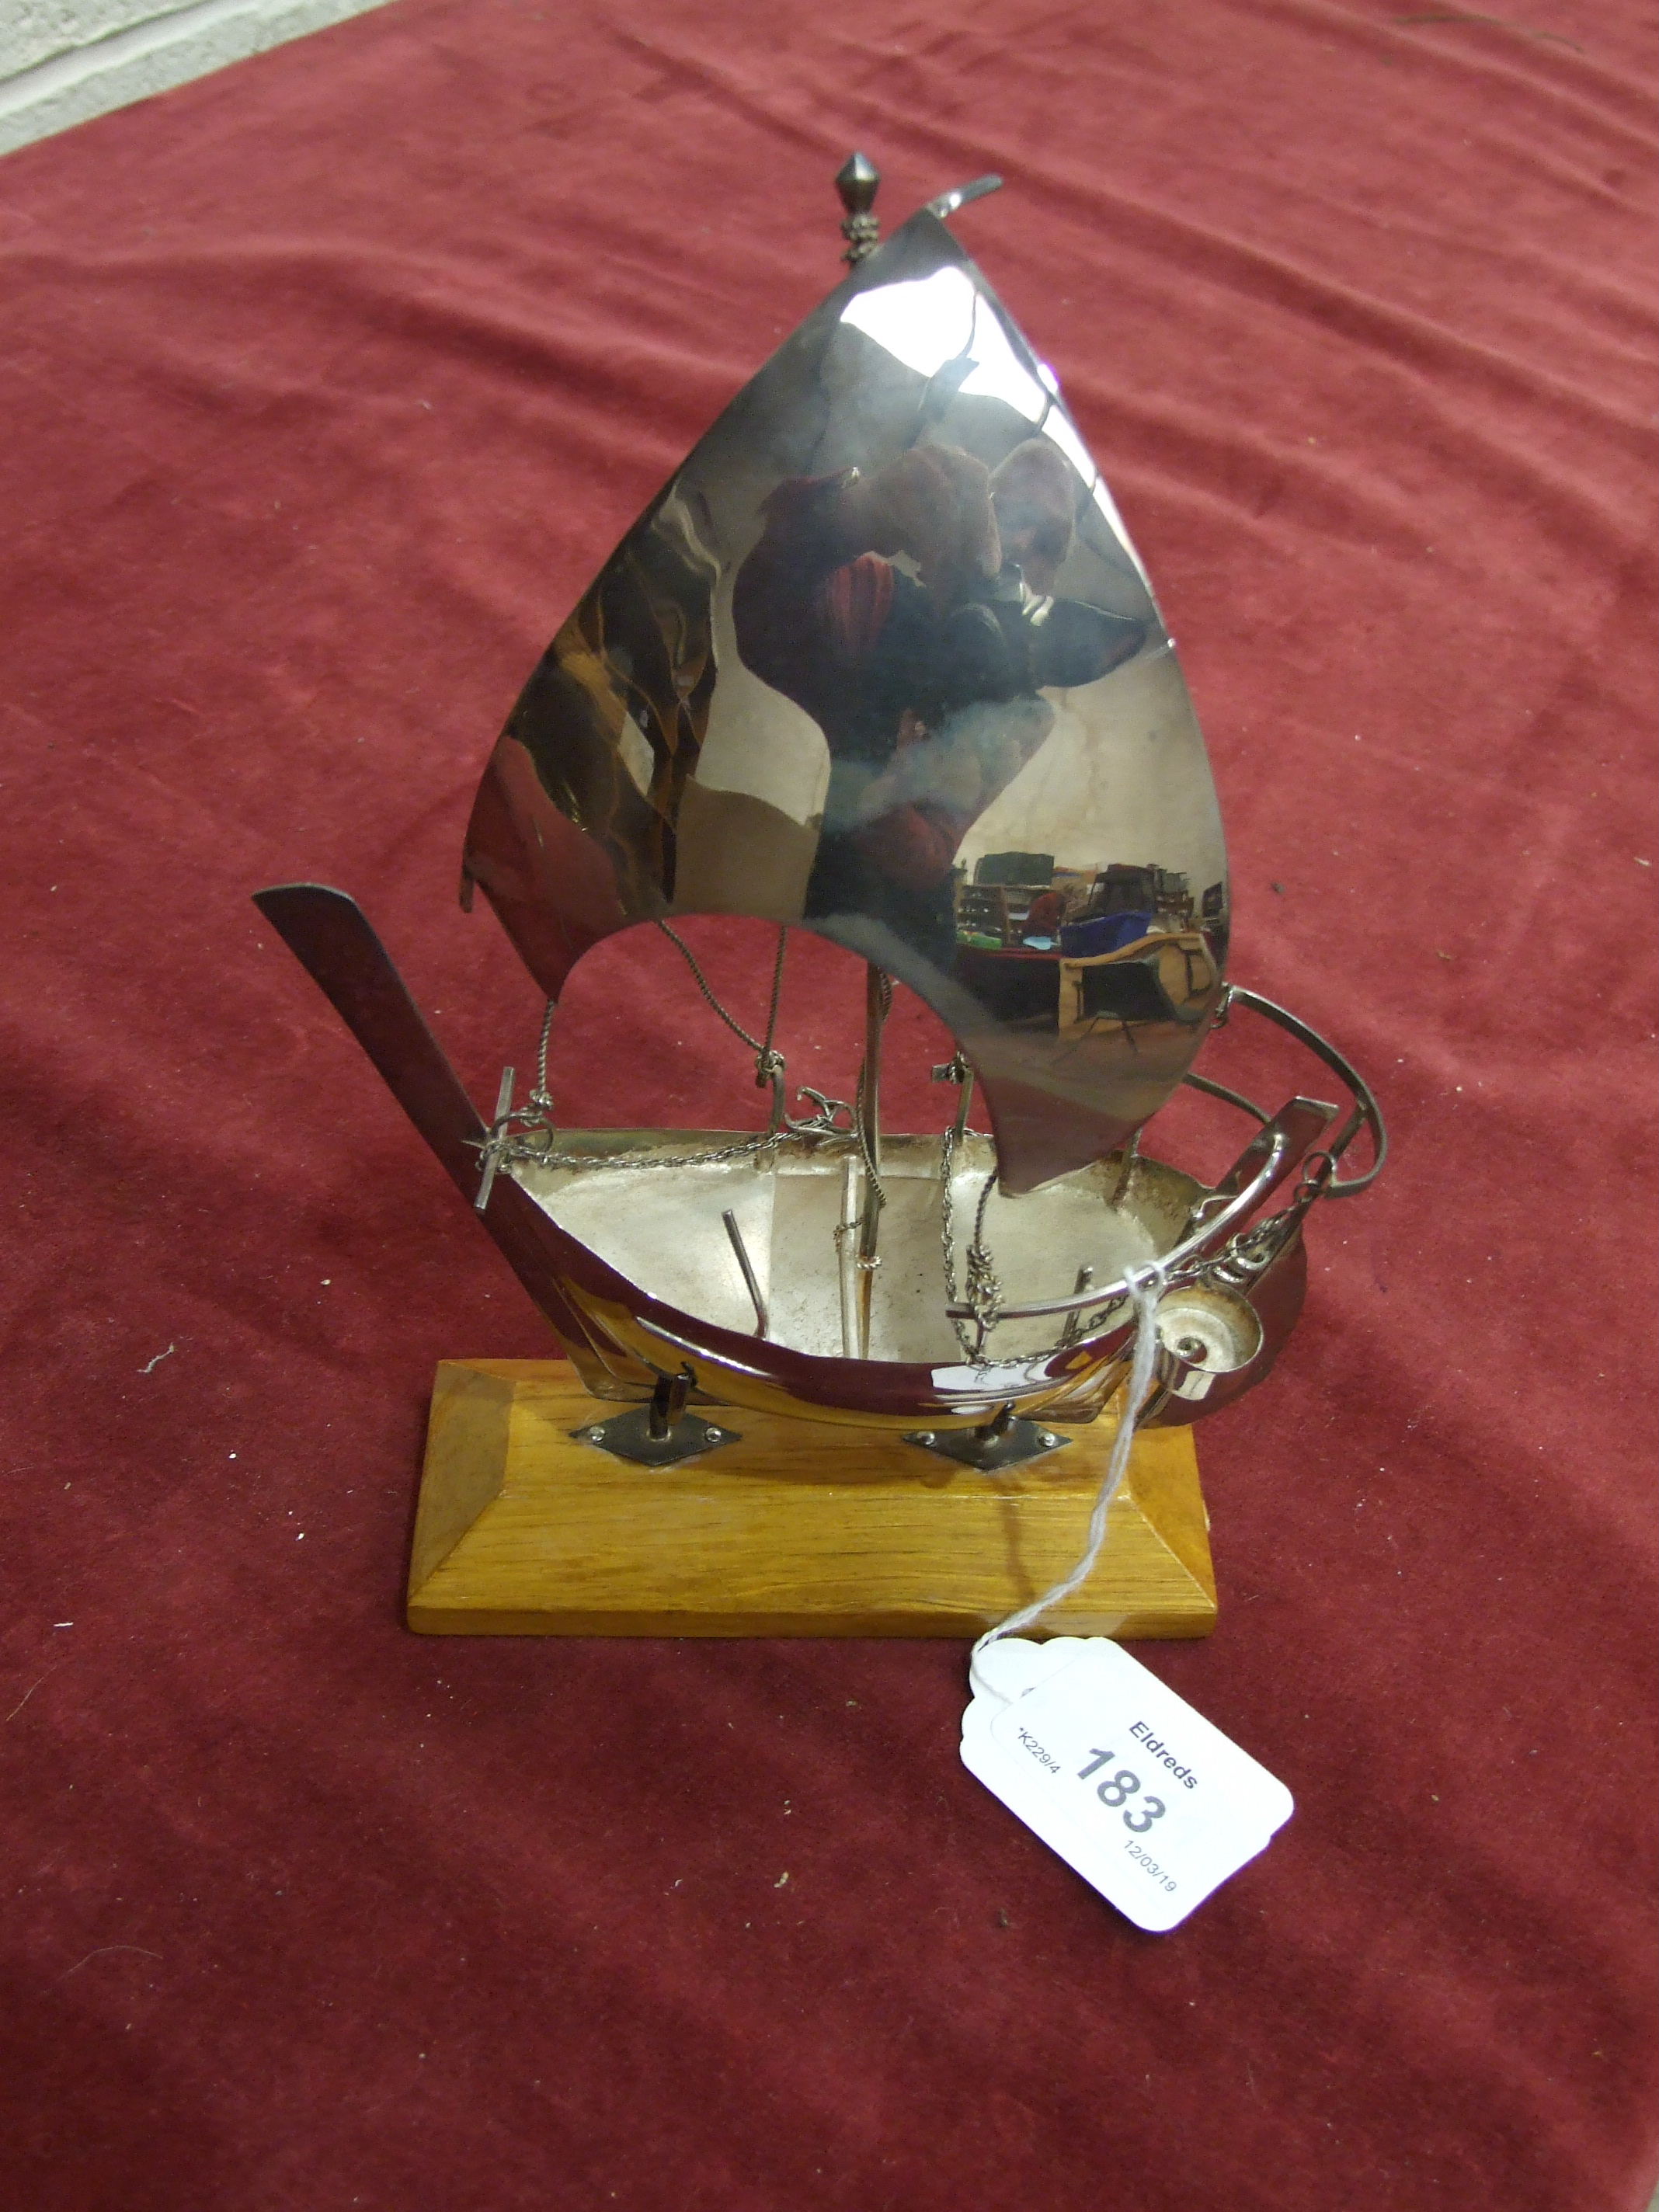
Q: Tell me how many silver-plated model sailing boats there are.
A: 1